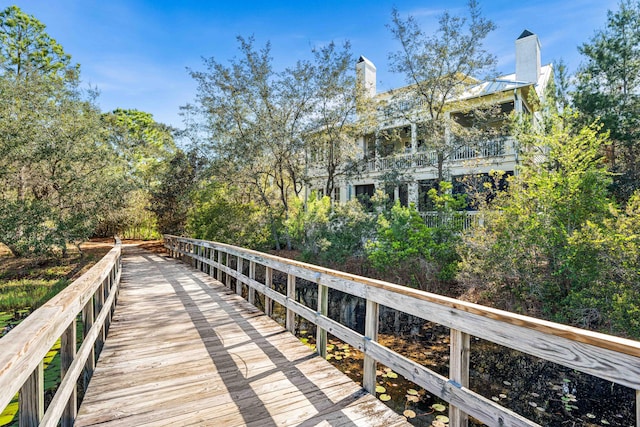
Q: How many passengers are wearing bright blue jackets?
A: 0